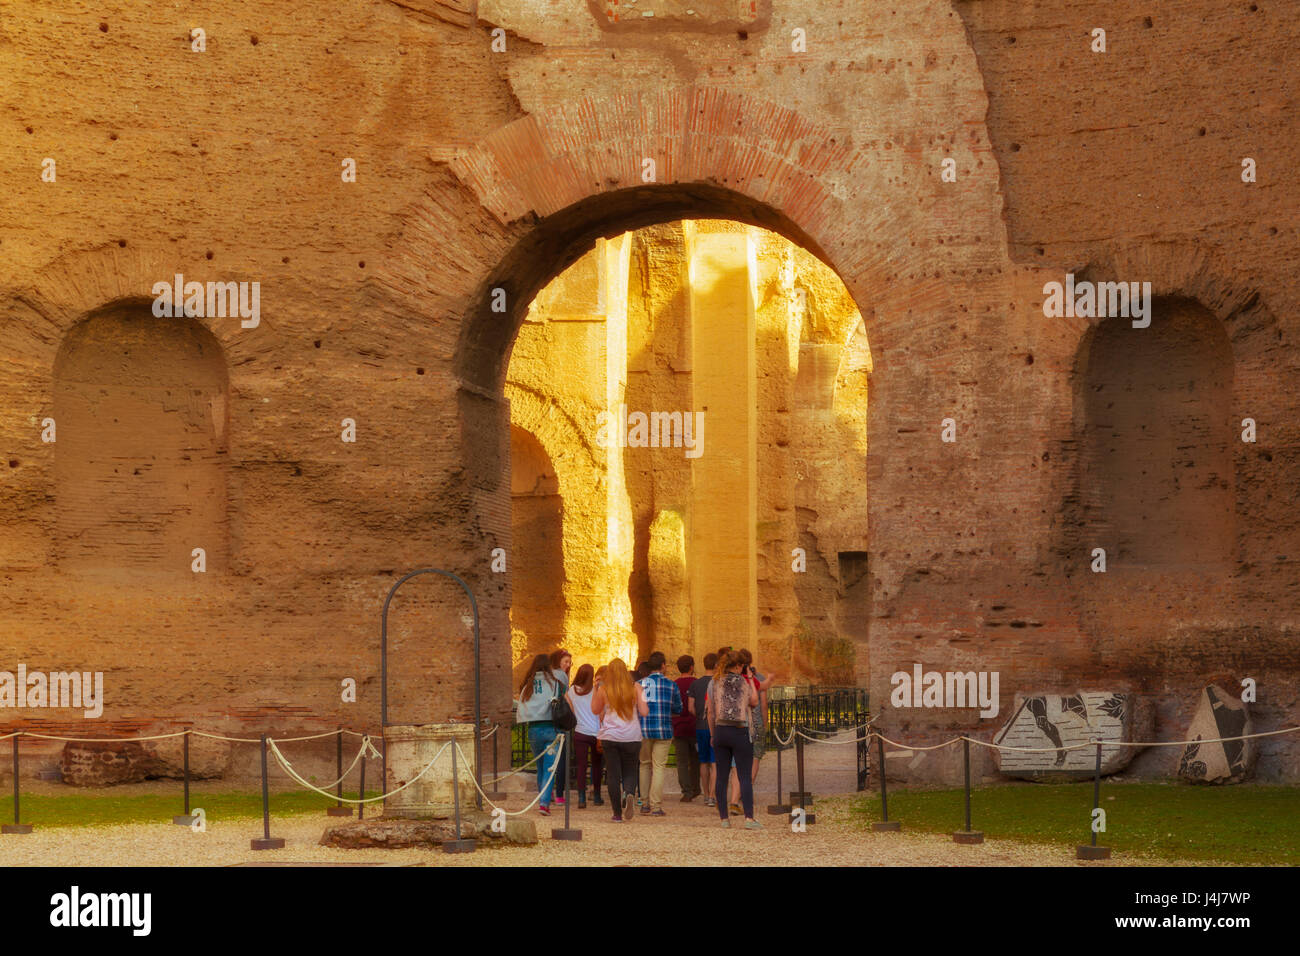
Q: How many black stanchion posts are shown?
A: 14